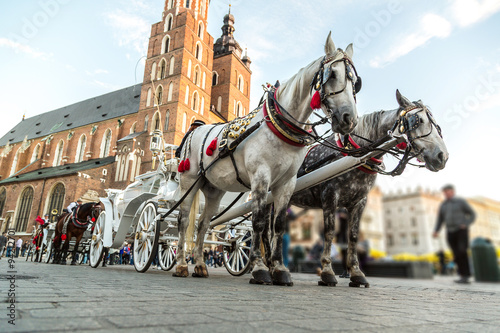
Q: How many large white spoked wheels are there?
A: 4